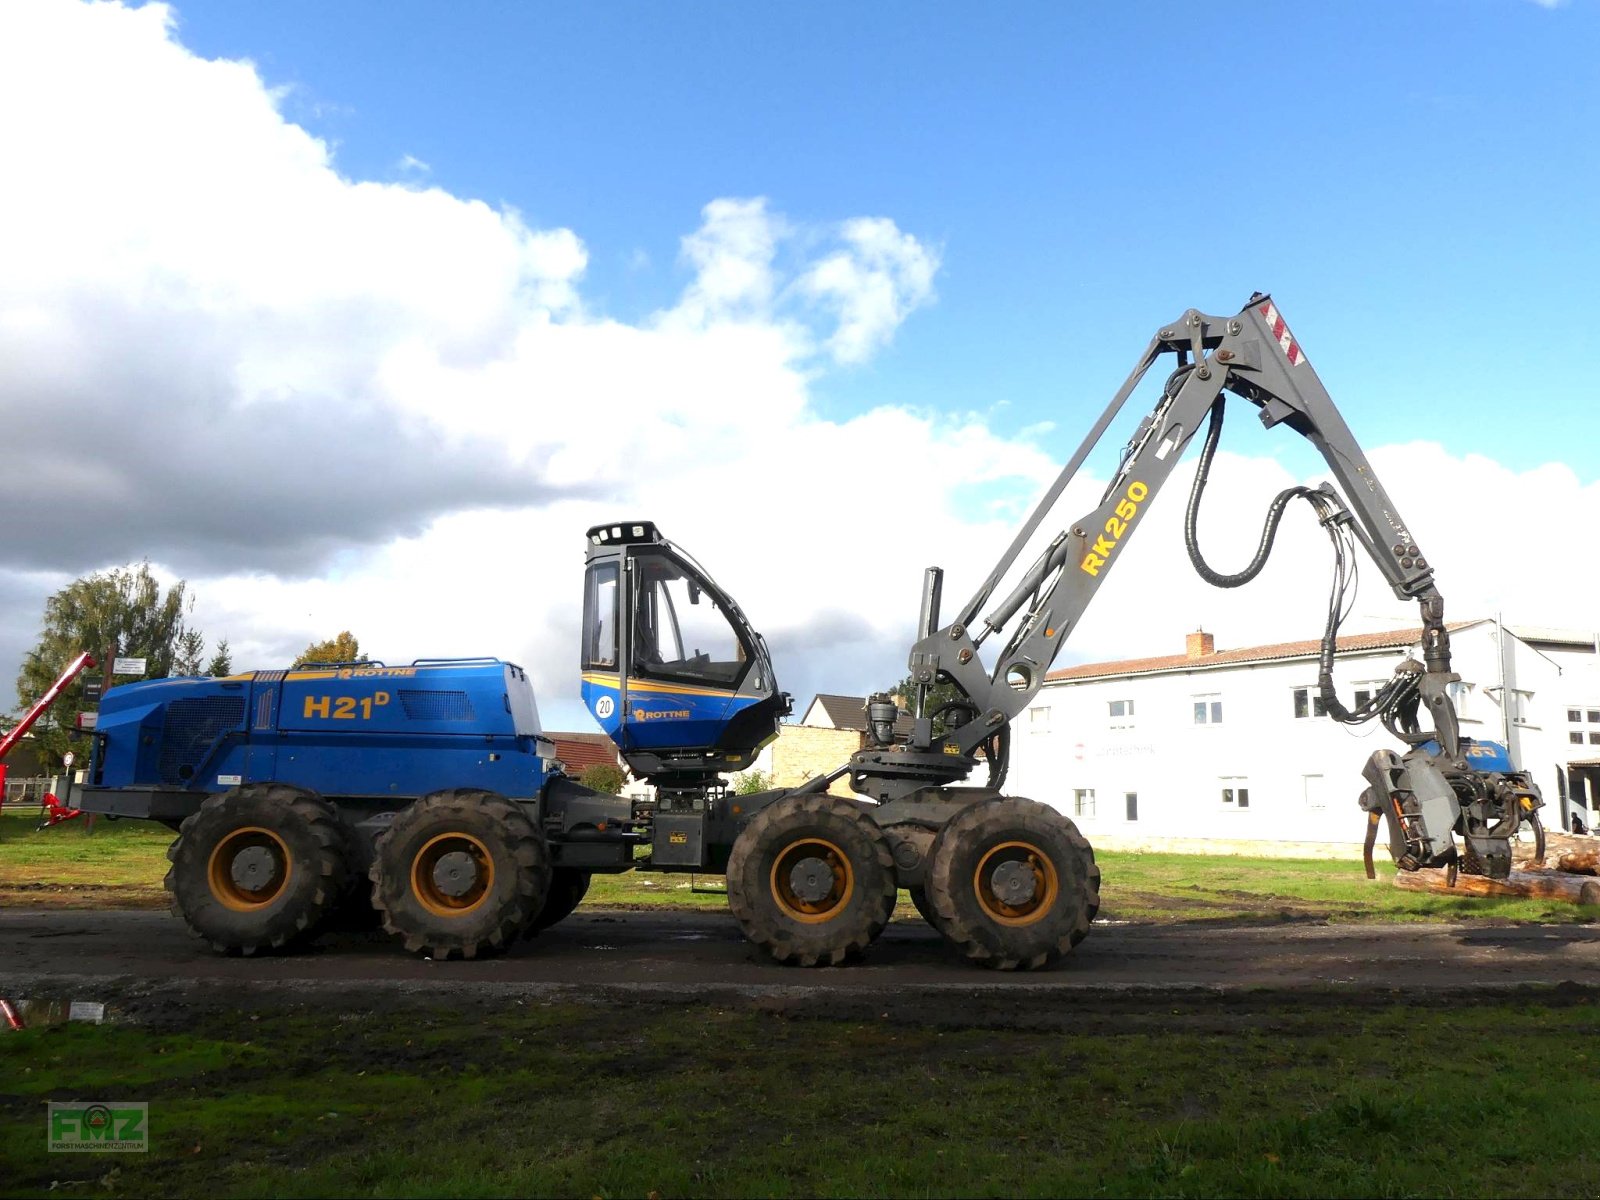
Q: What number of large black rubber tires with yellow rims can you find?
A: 4